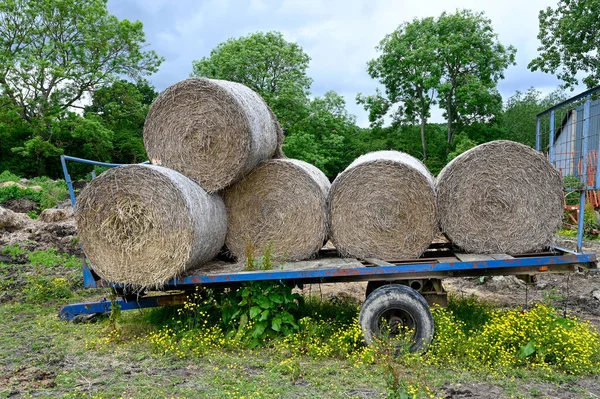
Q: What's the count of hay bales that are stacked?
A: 5